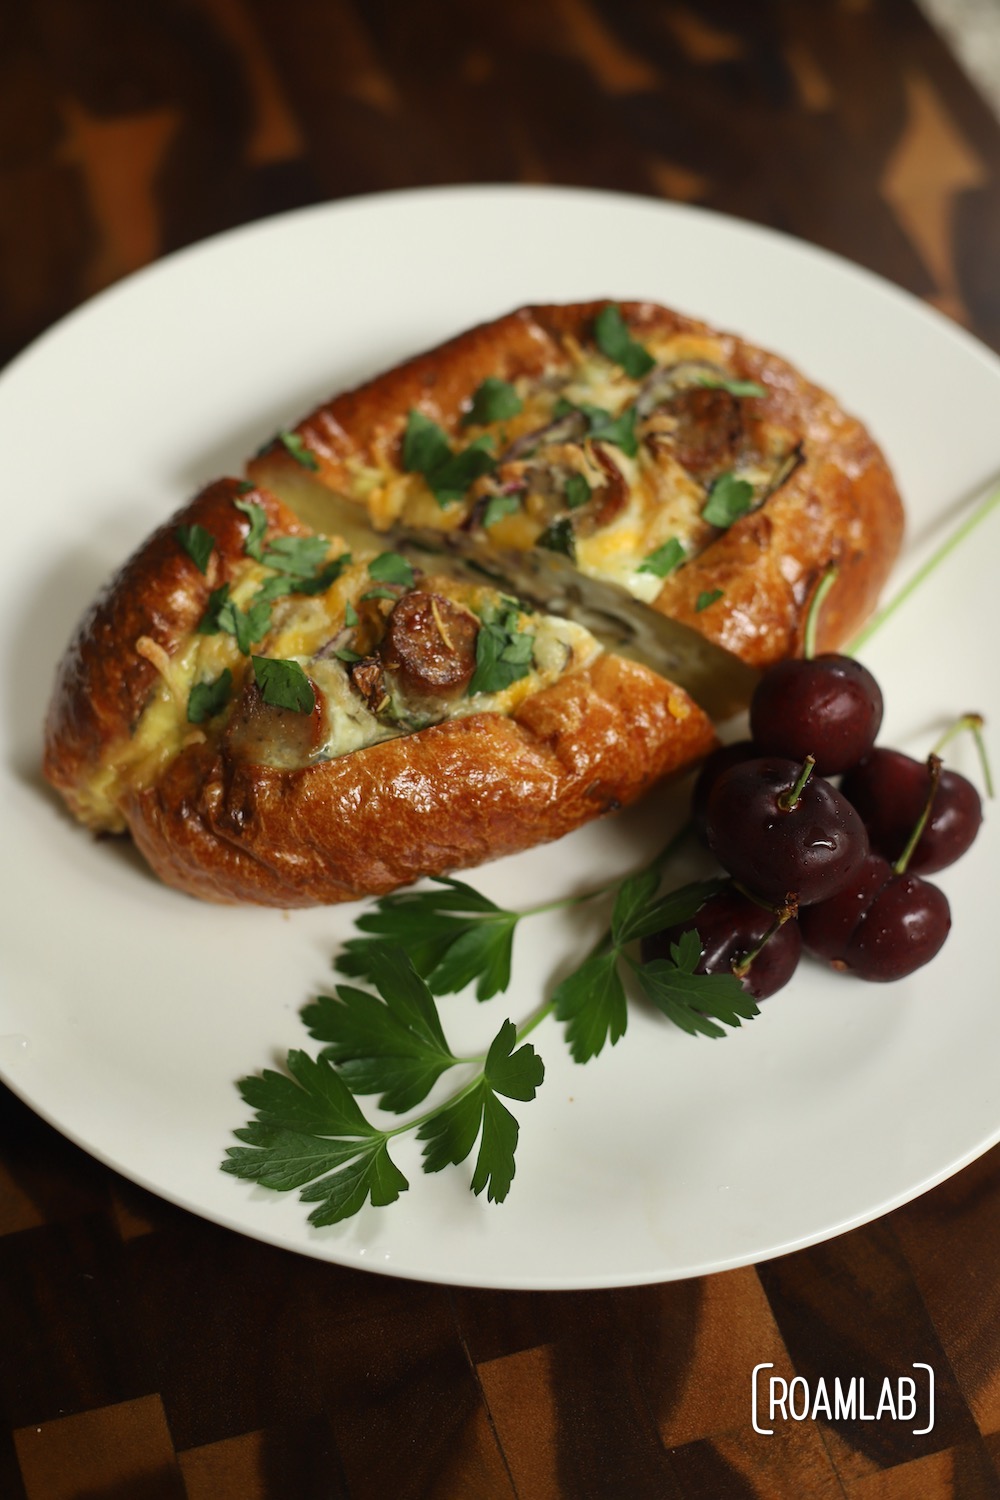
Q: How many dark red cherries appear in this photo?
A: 6